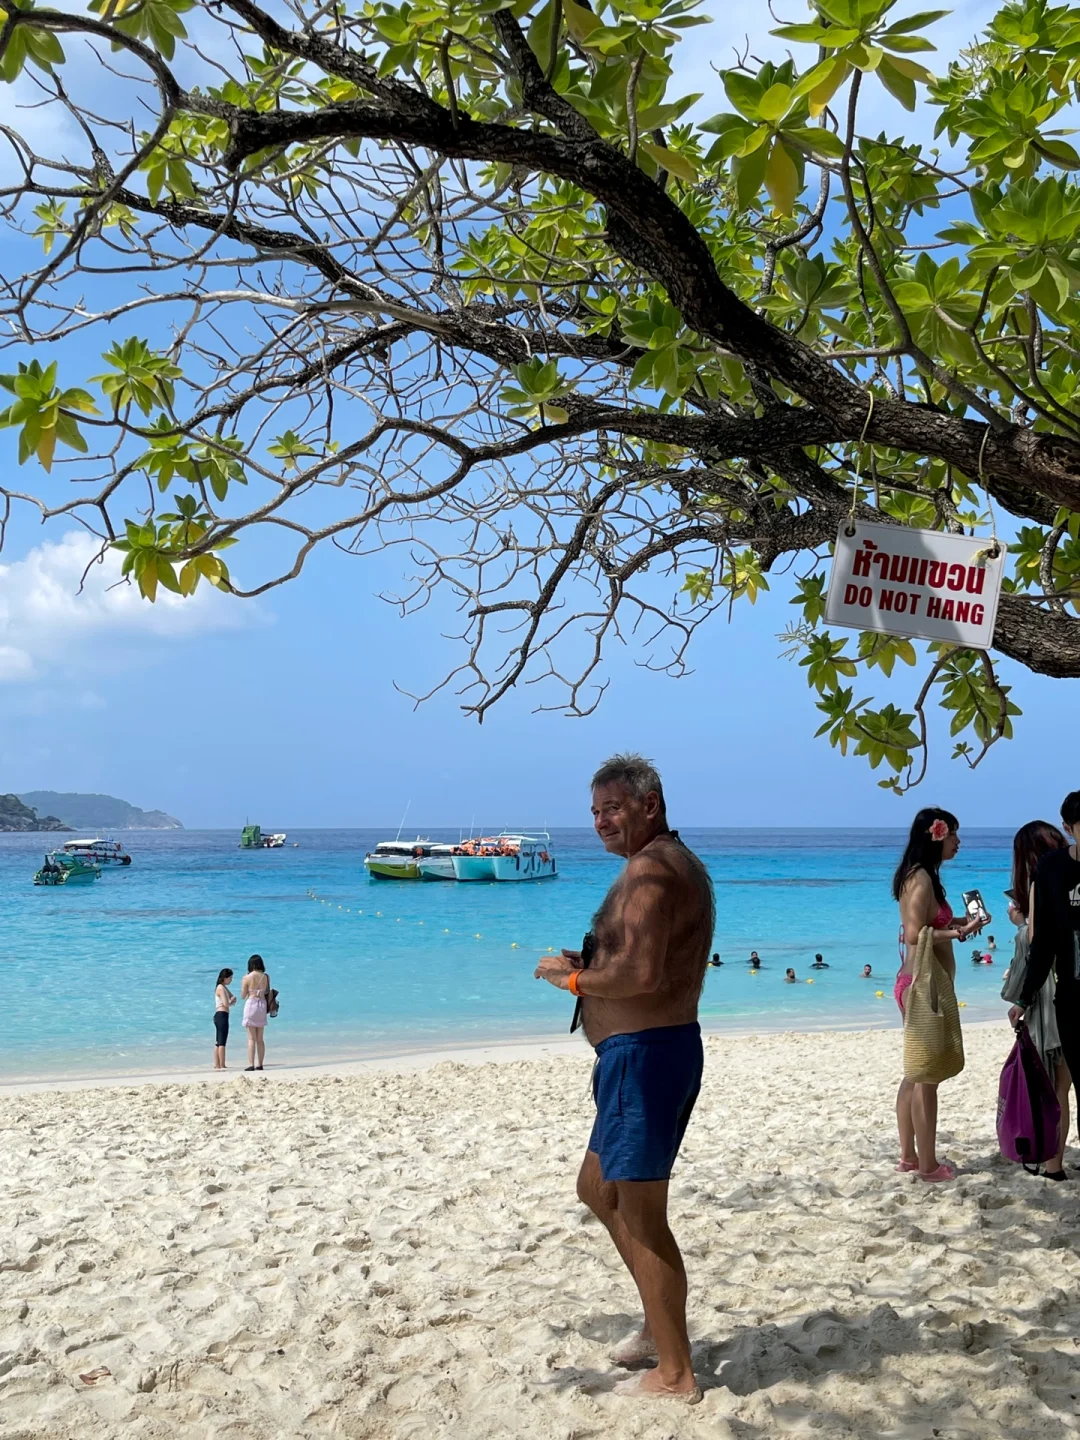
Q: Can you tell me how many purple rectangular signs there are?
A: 0